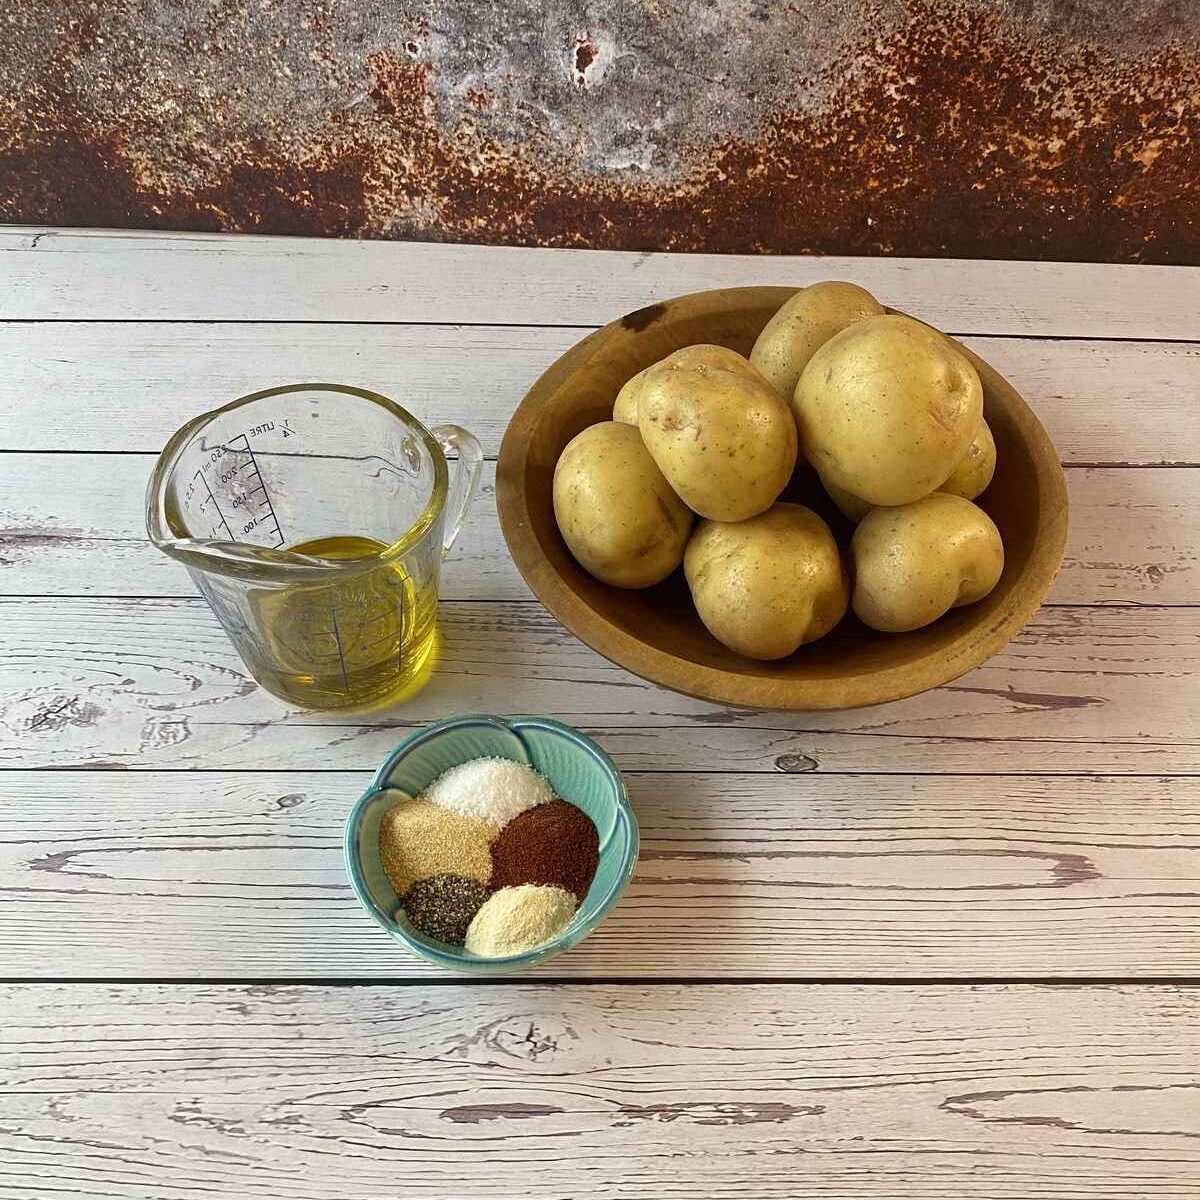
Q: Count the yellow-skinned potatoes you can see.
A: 8